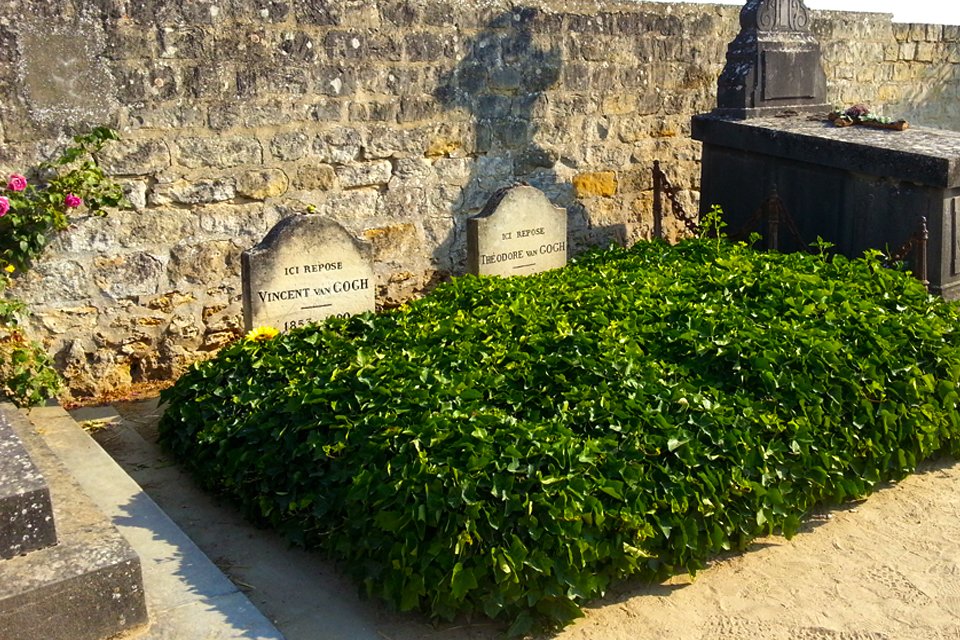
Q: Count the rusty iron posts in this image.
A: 3